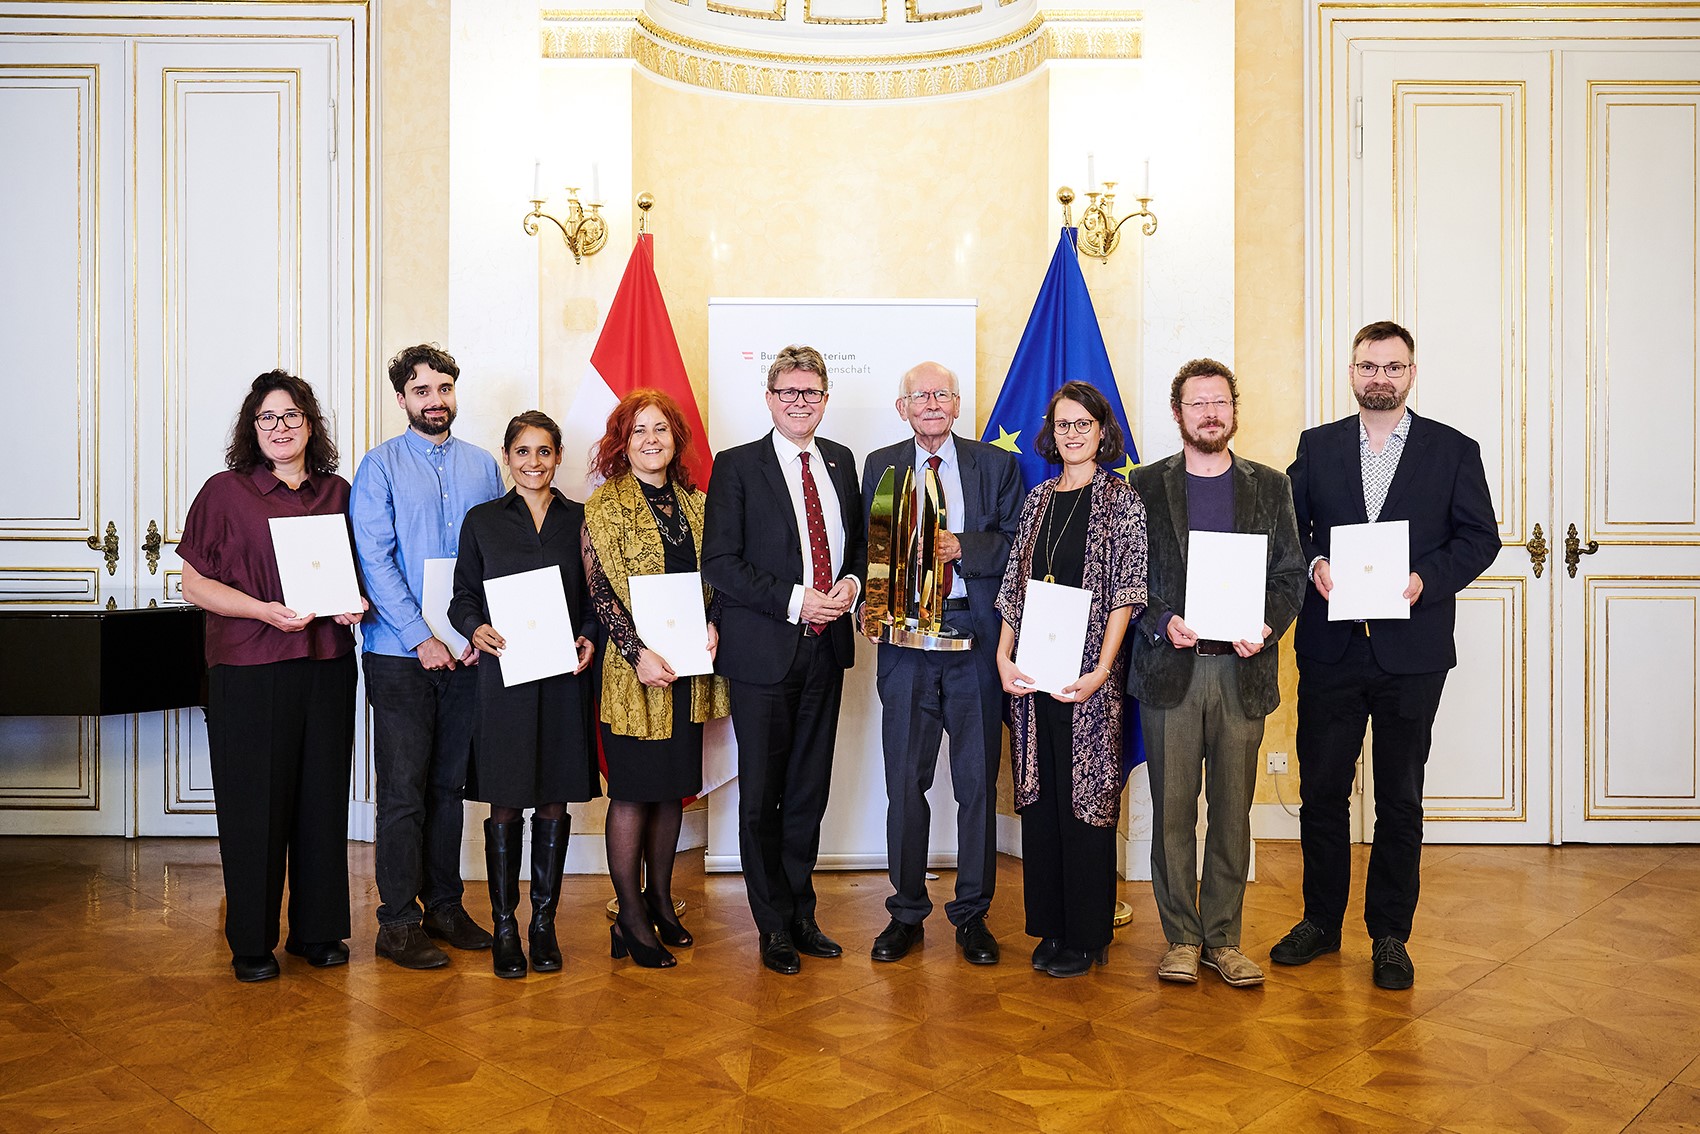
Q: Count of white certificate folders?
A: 7